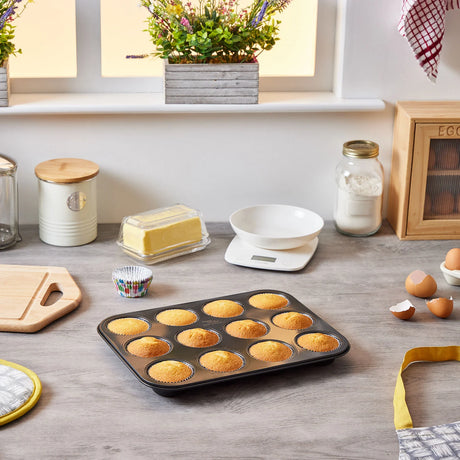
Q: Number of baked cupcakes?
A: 12